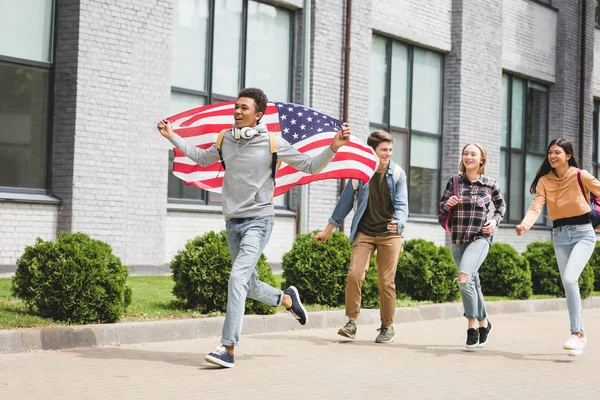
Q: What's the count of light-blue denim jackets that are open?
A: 1